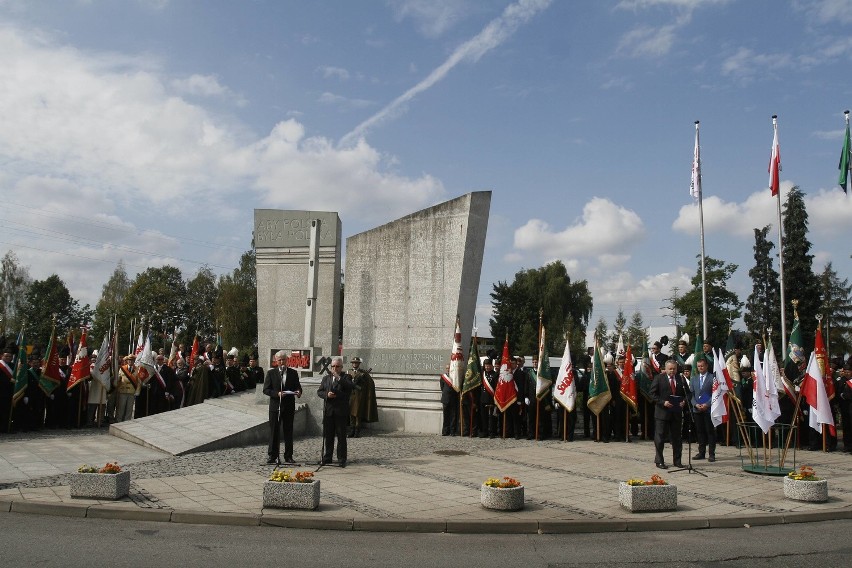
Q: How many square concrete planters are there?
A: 3